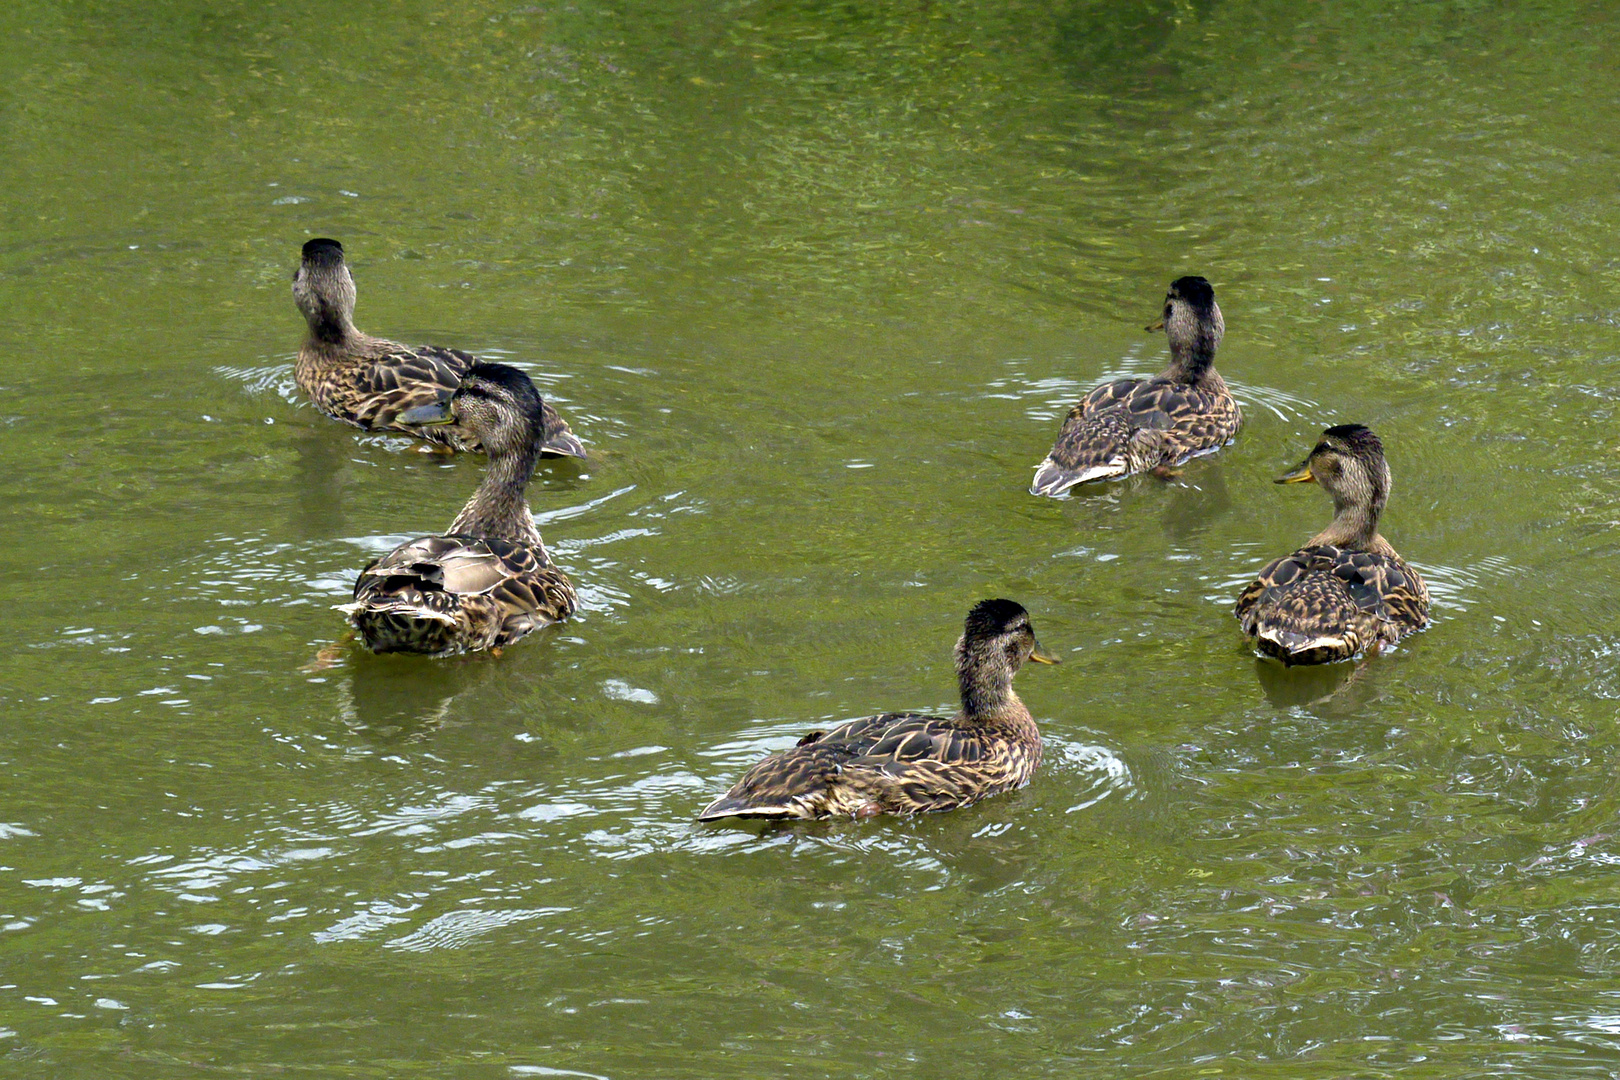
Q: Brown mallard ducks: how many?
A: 5